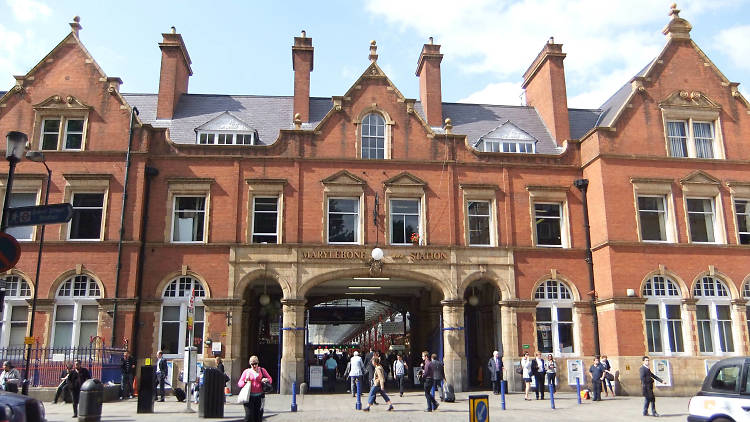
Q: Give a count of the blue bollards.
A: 6